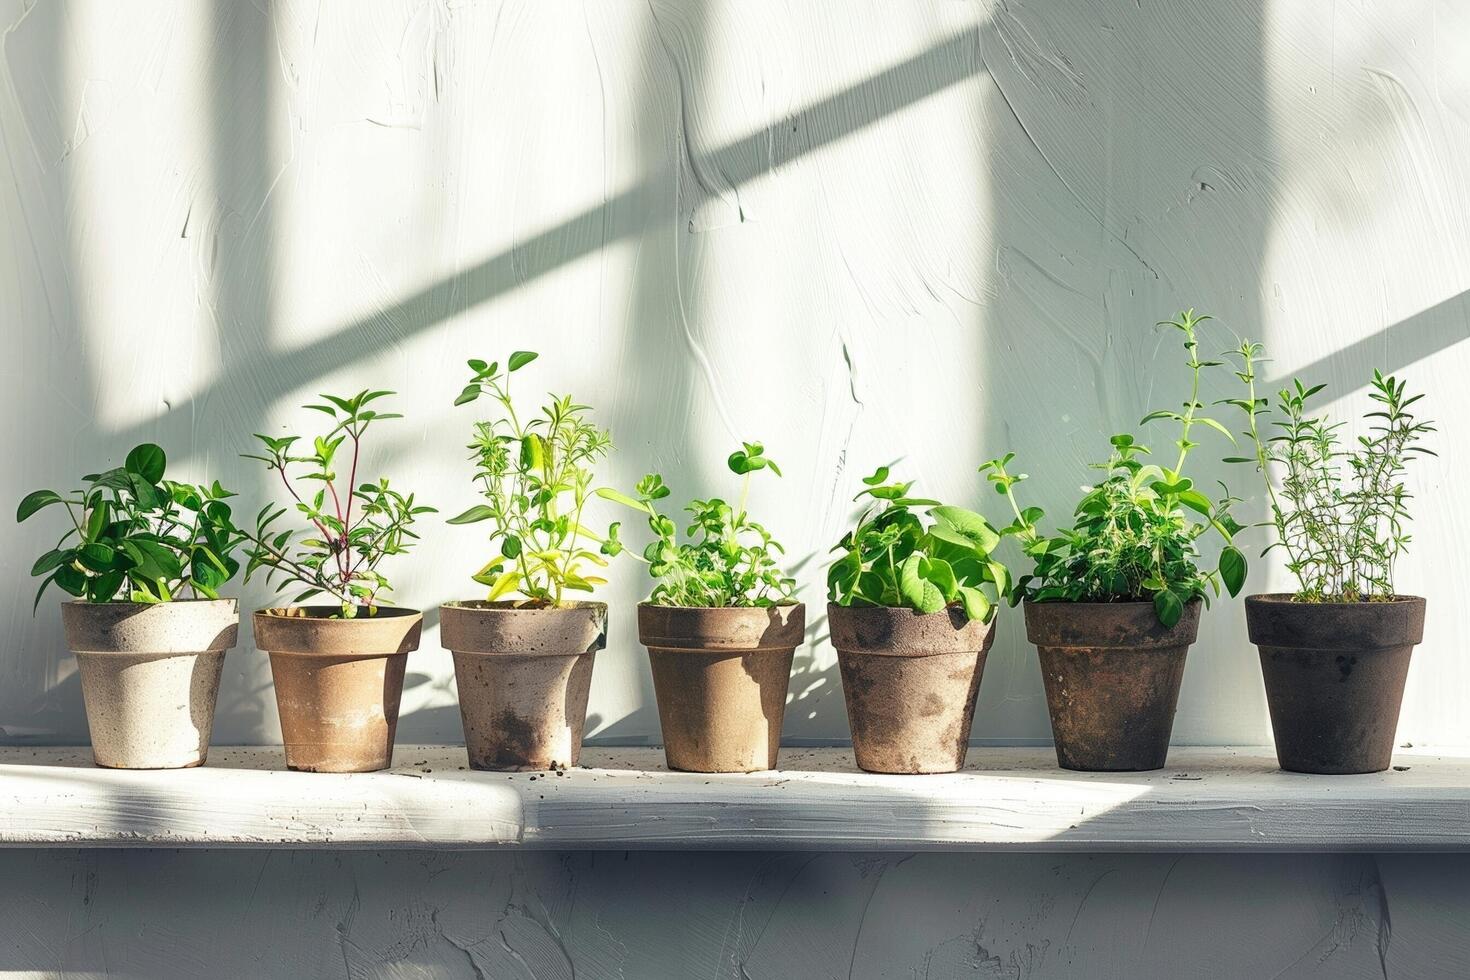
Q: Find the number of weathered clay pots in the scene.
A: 7